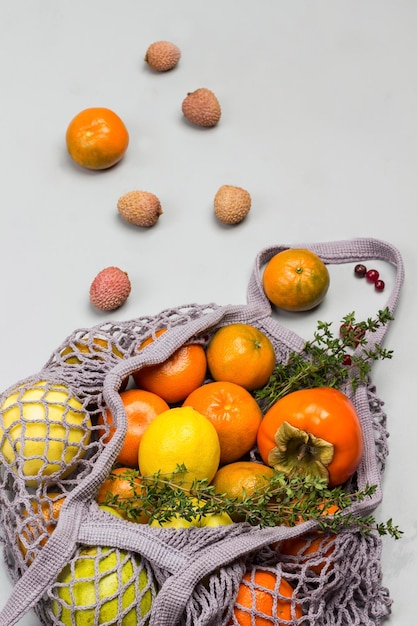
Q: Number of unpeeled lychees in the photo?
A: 5